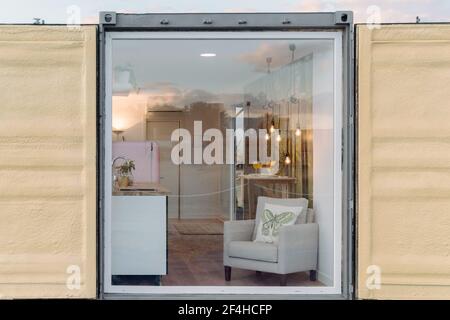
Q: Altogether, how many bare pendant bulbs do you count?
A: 5